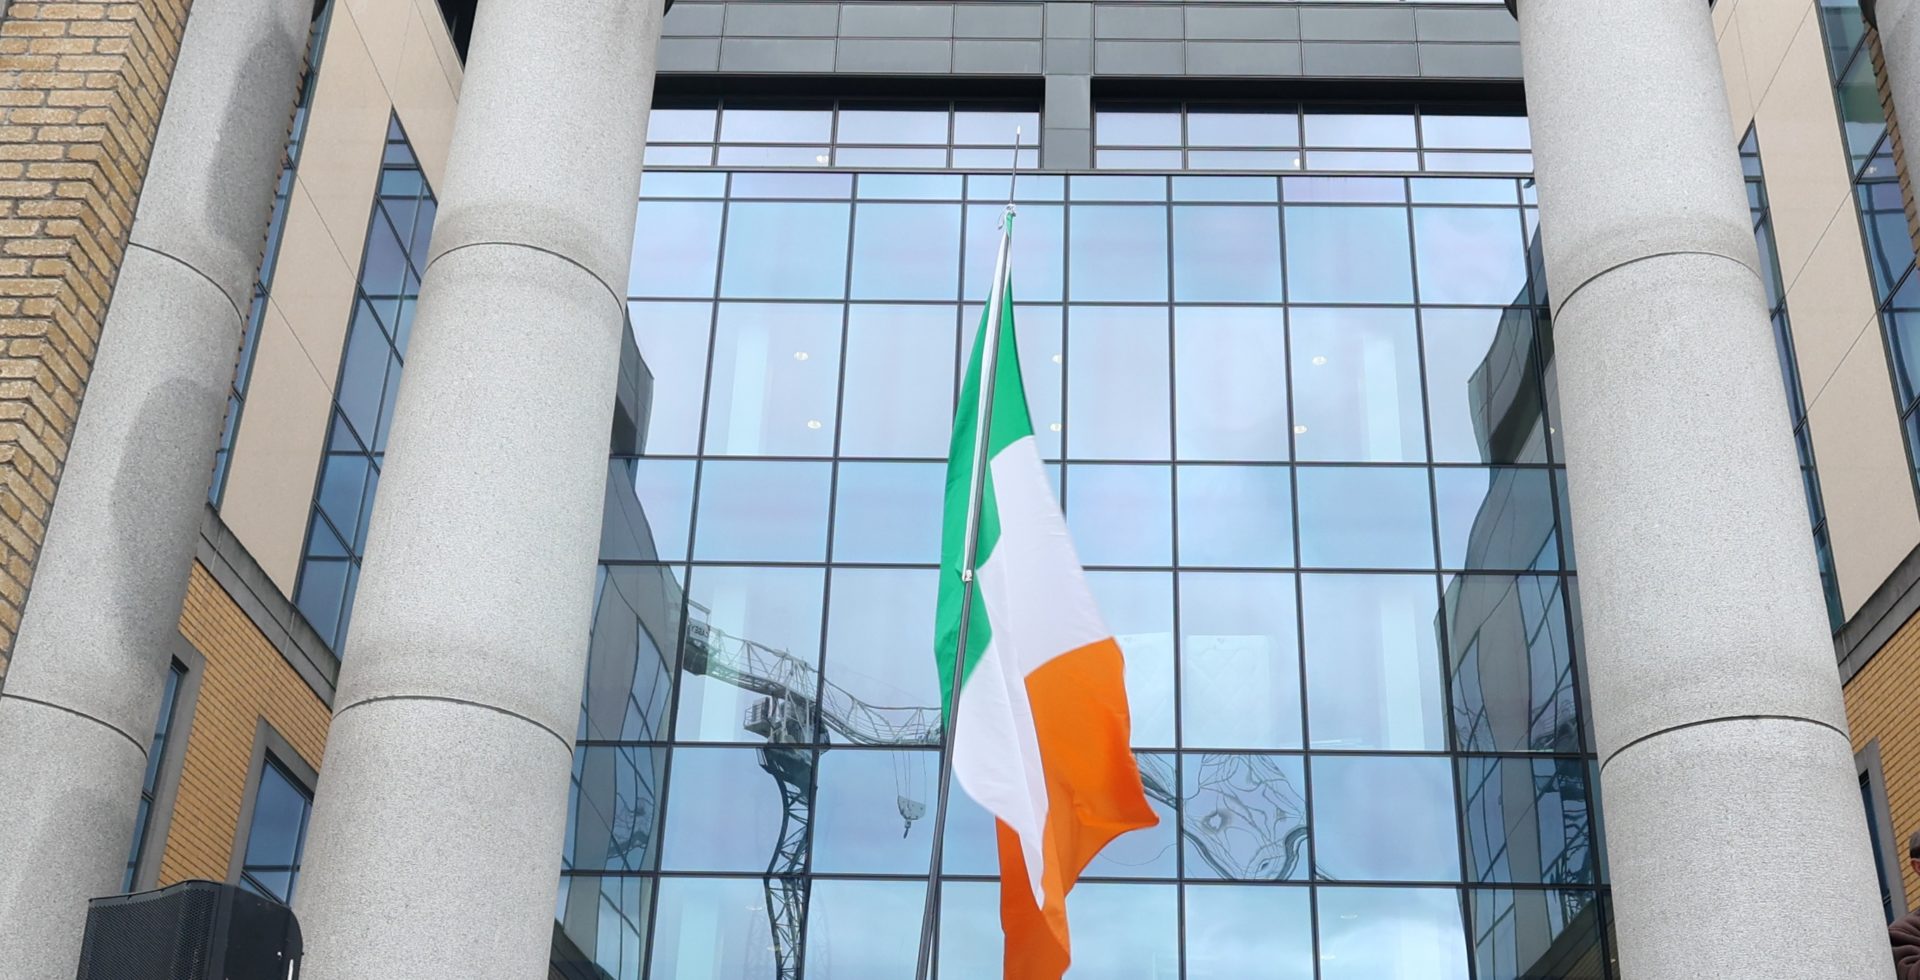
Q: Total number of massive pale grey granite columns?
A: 4